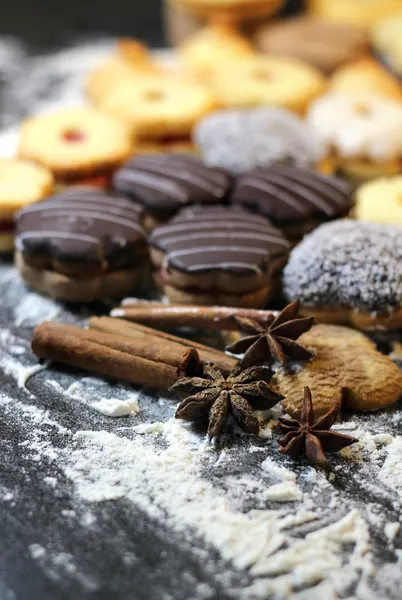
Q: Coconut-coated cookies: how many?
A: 2